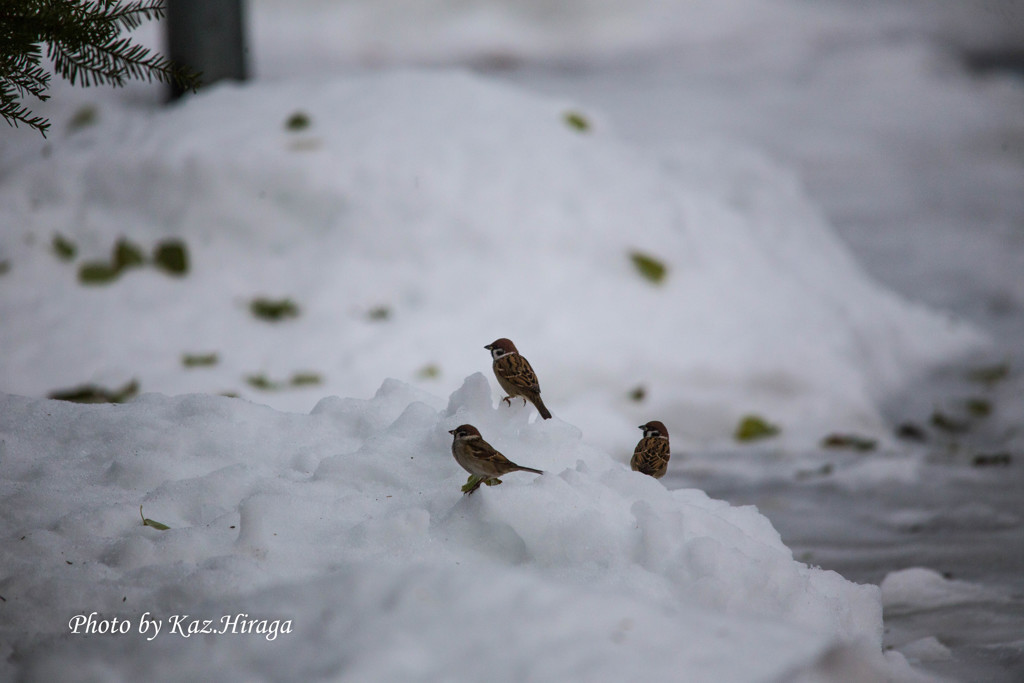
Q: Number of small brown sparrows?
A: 3